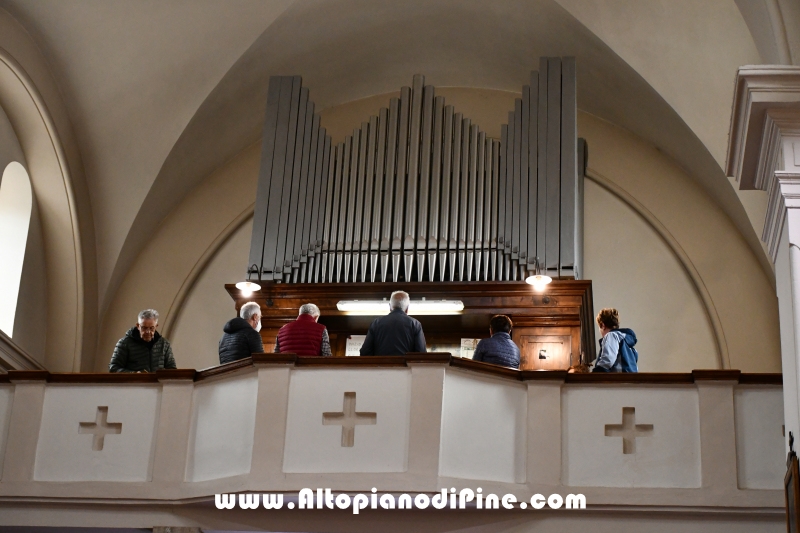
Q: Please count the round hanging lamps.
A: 2